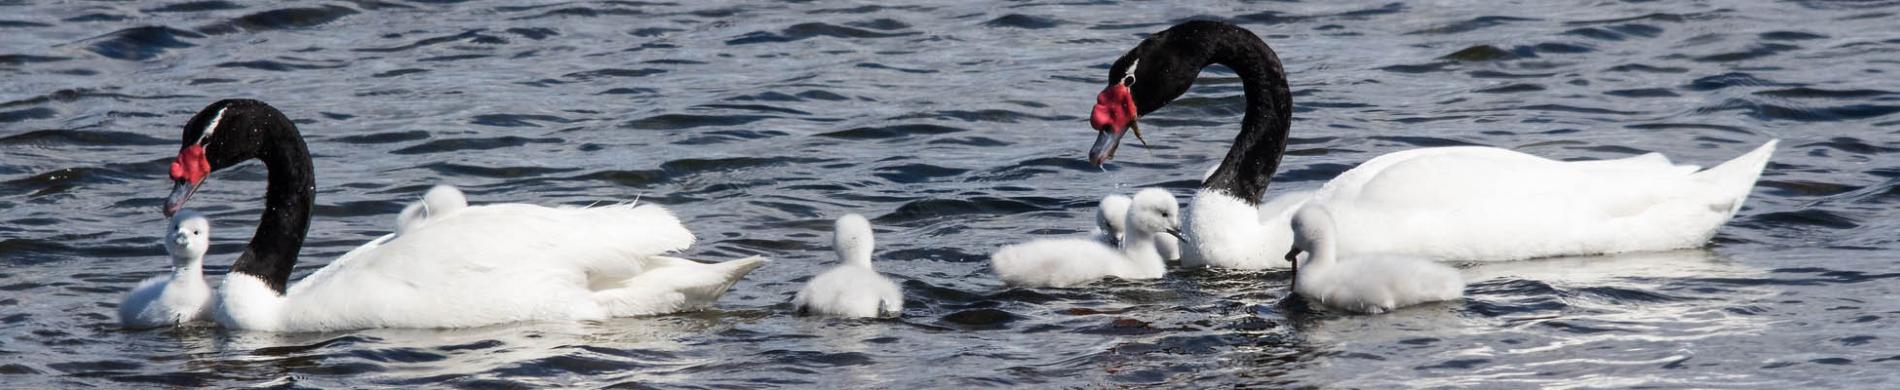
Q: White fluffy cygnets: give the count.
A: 6